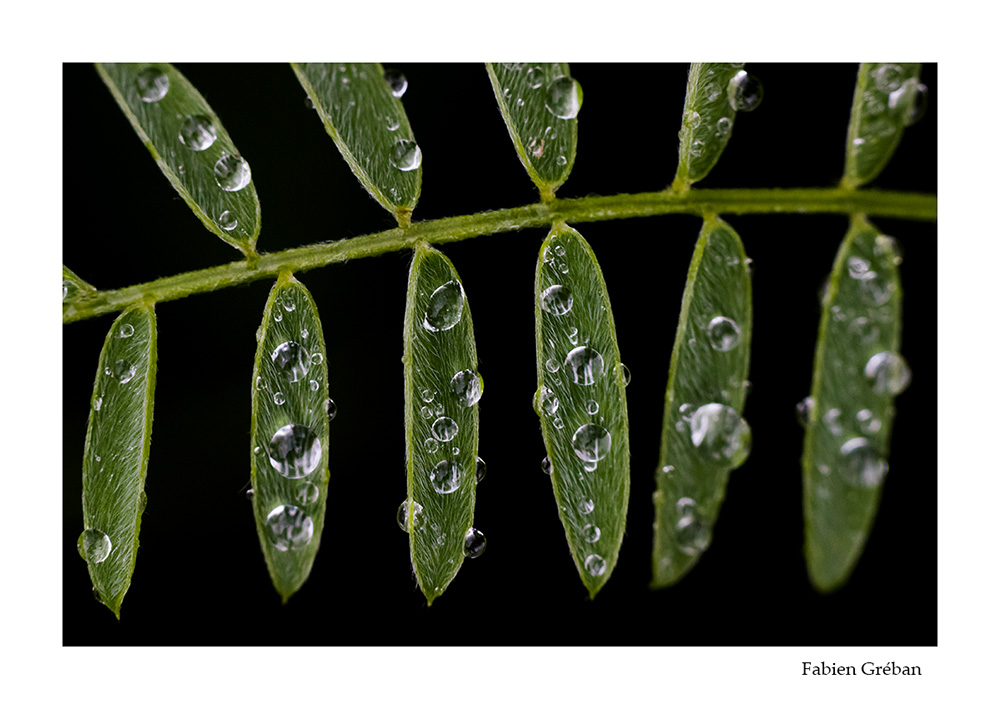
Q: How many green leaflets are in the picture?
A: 12